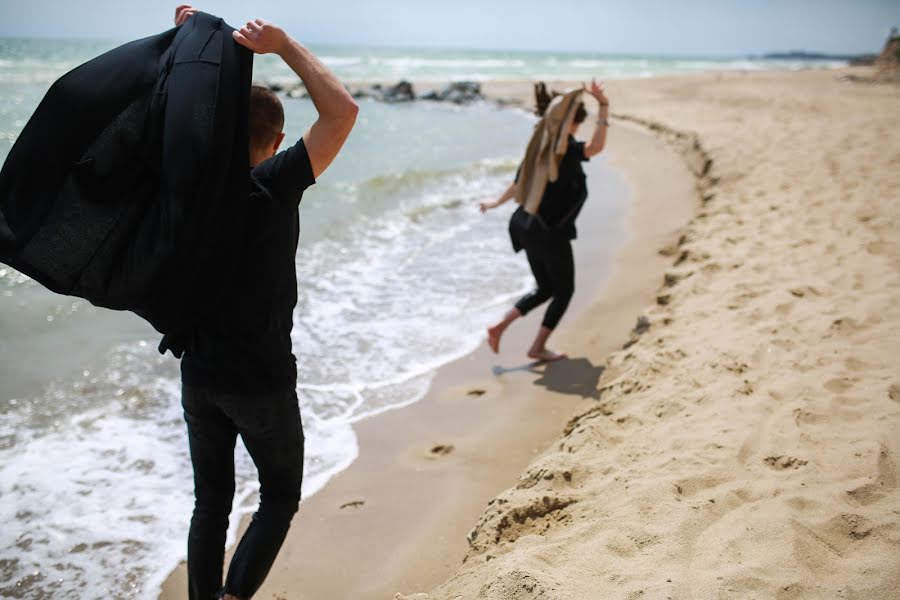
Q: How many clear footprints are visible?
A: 3